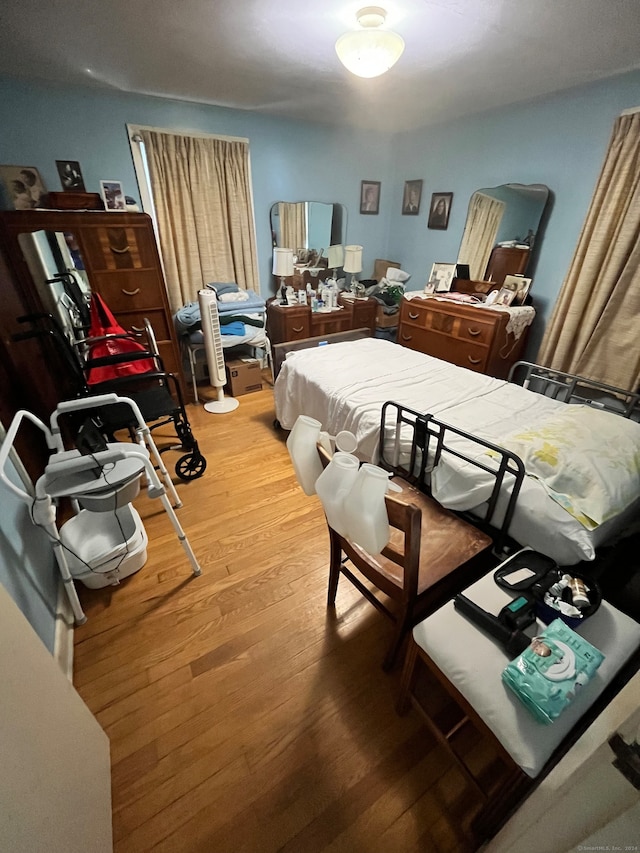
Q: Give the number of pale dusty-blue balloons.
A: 0